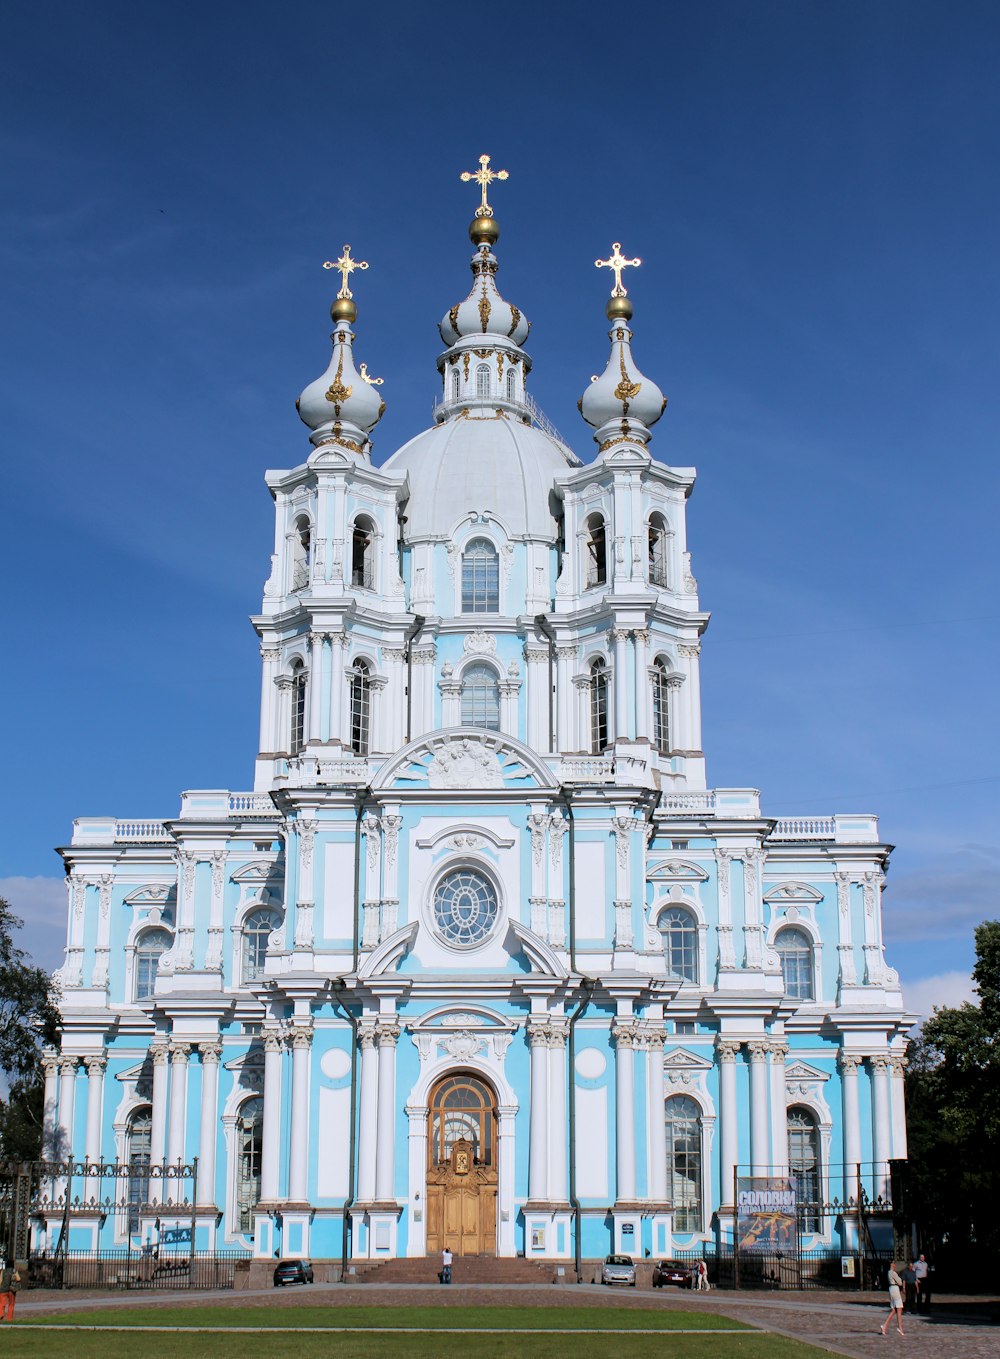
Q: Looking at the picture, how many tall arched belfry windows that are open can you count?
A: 4